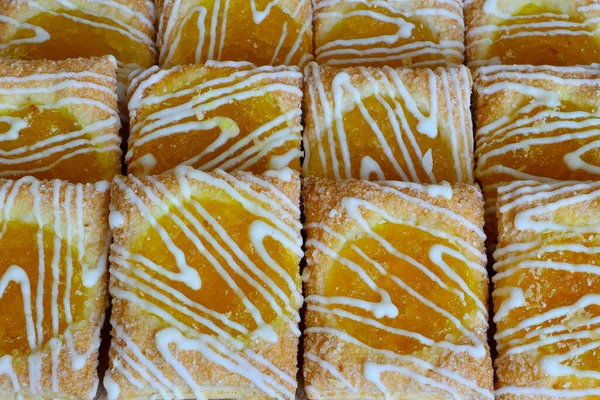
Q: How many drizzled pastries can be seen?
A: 12